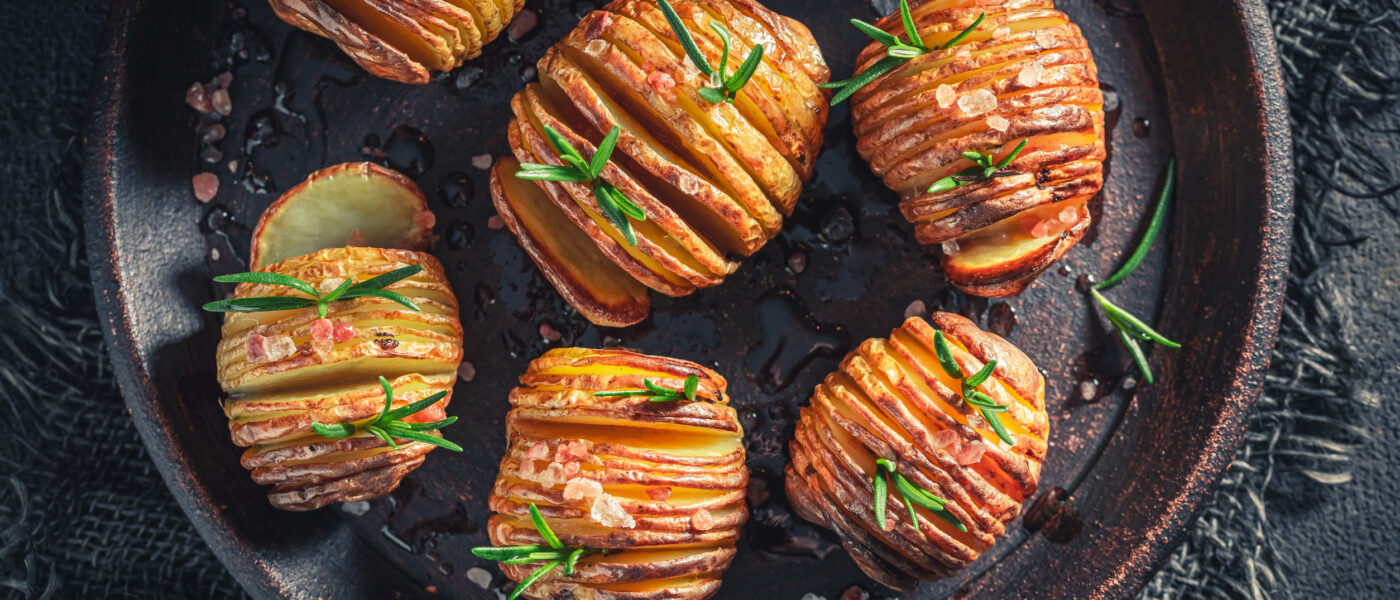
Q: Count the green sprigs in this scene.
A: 11